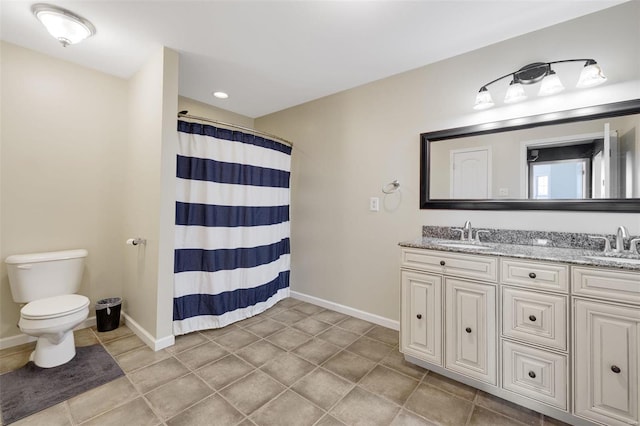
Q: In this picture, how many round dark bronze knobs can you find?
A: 7